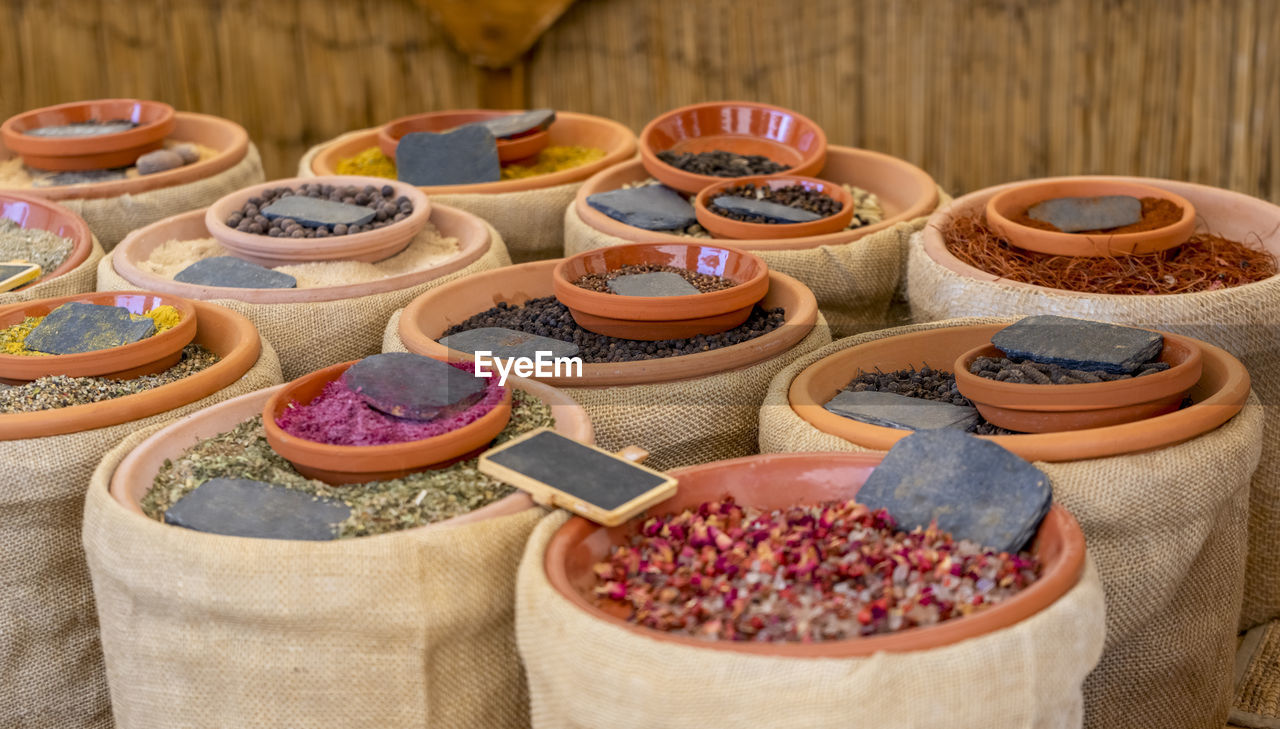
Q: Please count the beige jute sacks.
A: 11